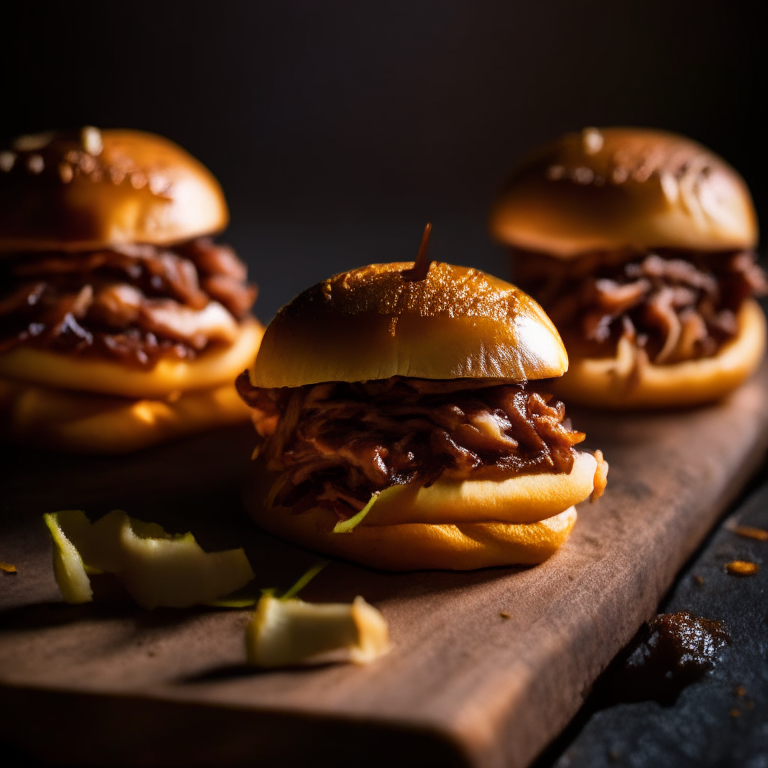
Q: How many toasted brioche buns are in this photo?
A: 3